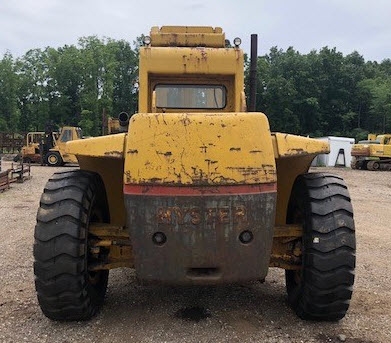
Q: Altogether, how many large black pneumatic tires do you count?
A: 2